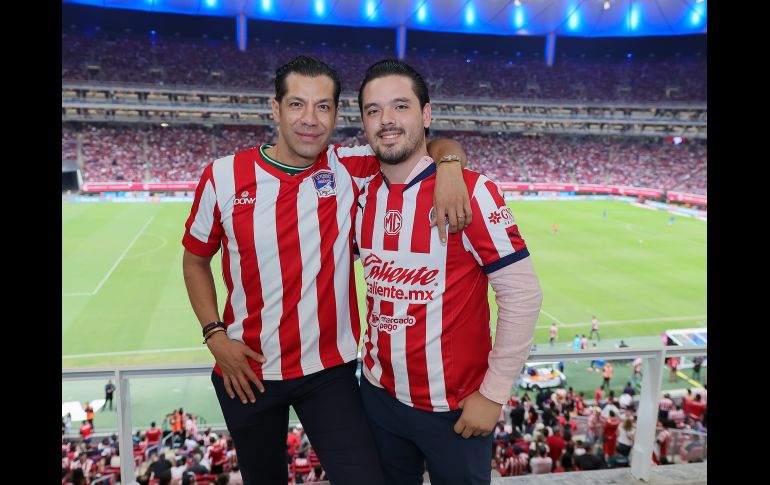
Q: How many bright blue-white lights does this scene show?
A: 11